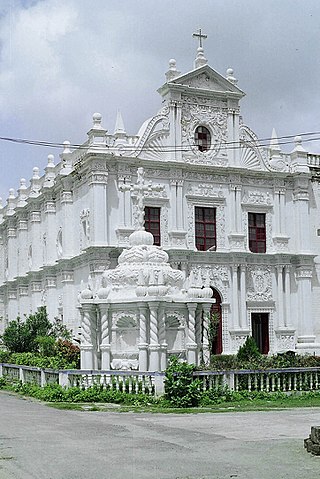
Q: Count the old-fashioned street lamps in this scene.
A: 0